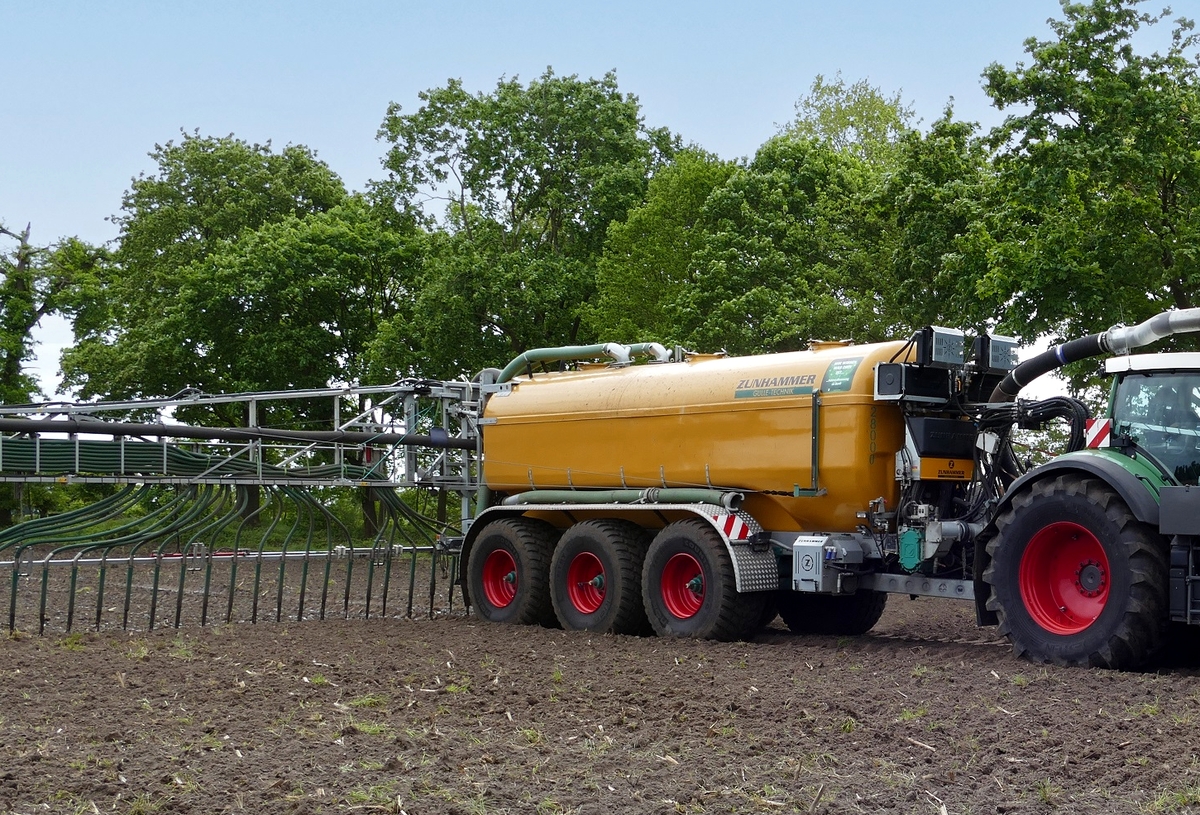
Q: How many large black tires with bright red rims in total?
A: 4